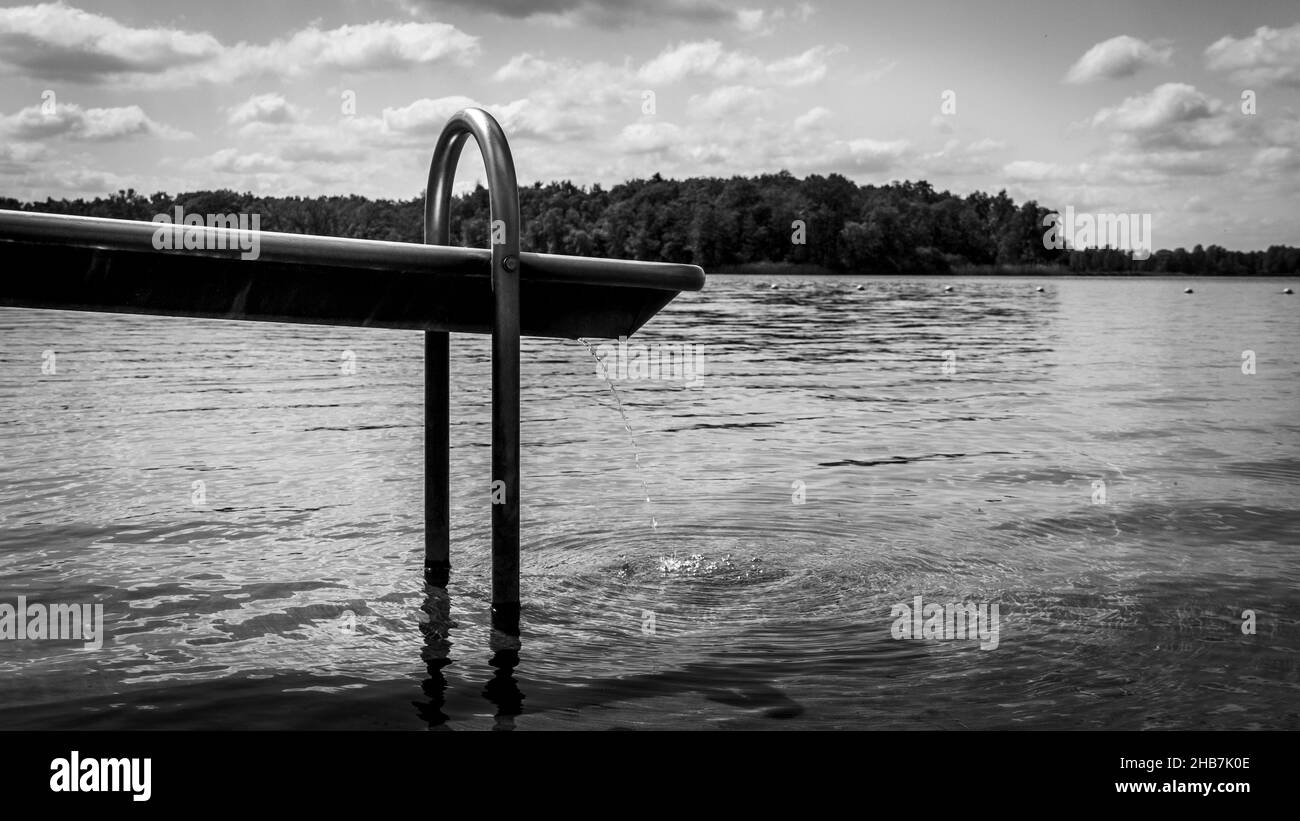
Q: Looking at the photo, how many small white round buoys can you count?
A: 6